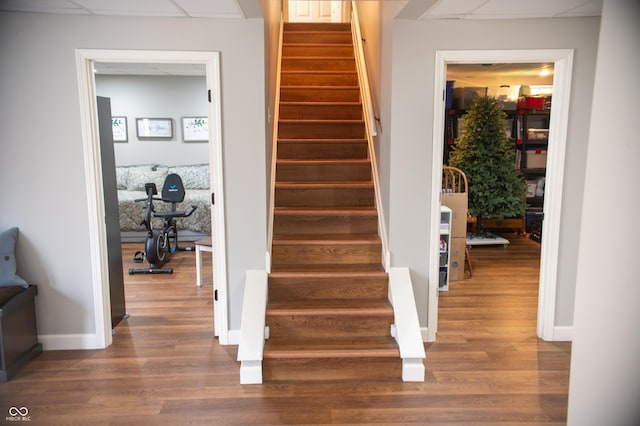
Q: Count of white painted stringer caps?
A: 2